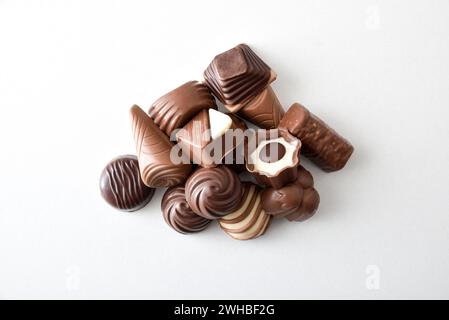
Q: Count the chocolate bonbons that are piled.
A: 12